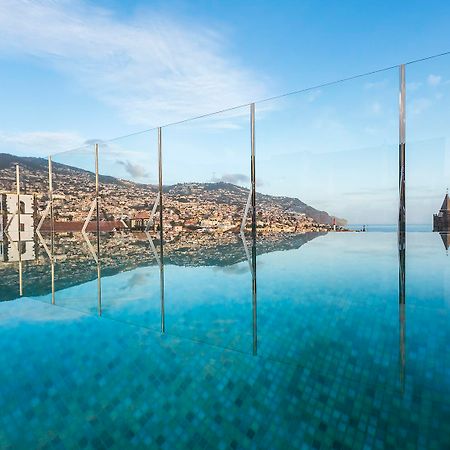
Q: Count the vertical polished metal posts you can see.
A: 6